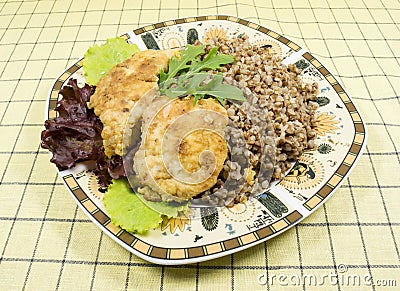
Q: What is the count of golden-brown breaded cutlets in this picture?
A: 2